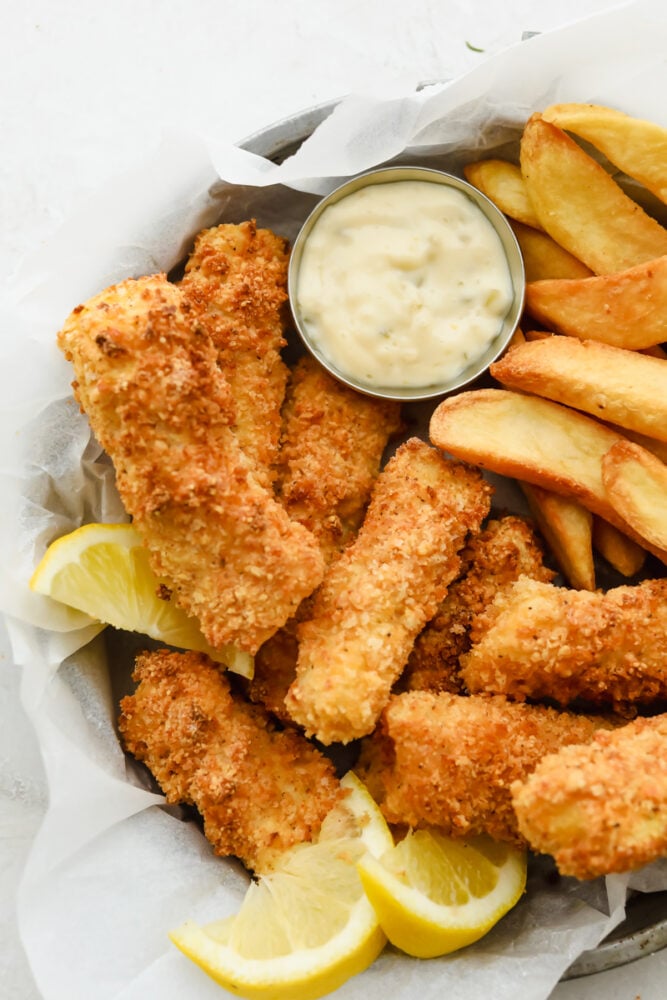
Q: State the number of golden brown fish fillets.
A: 9